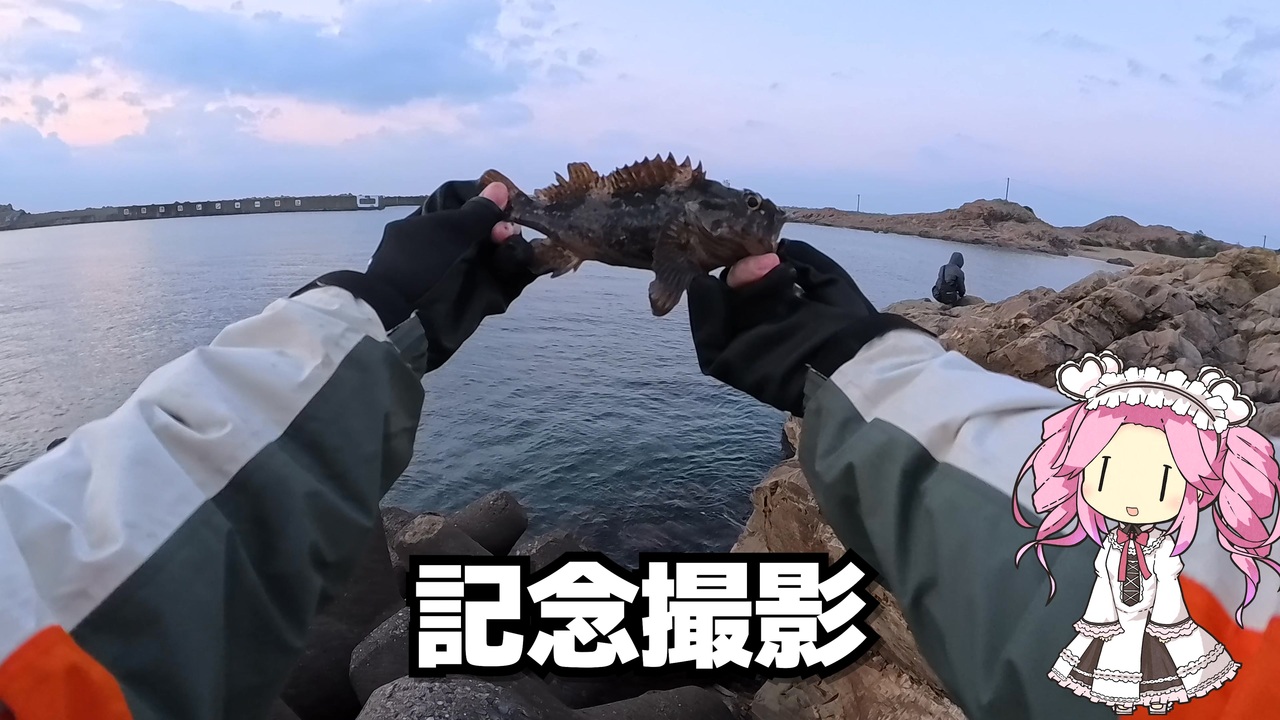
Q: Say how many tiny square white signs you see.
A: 10